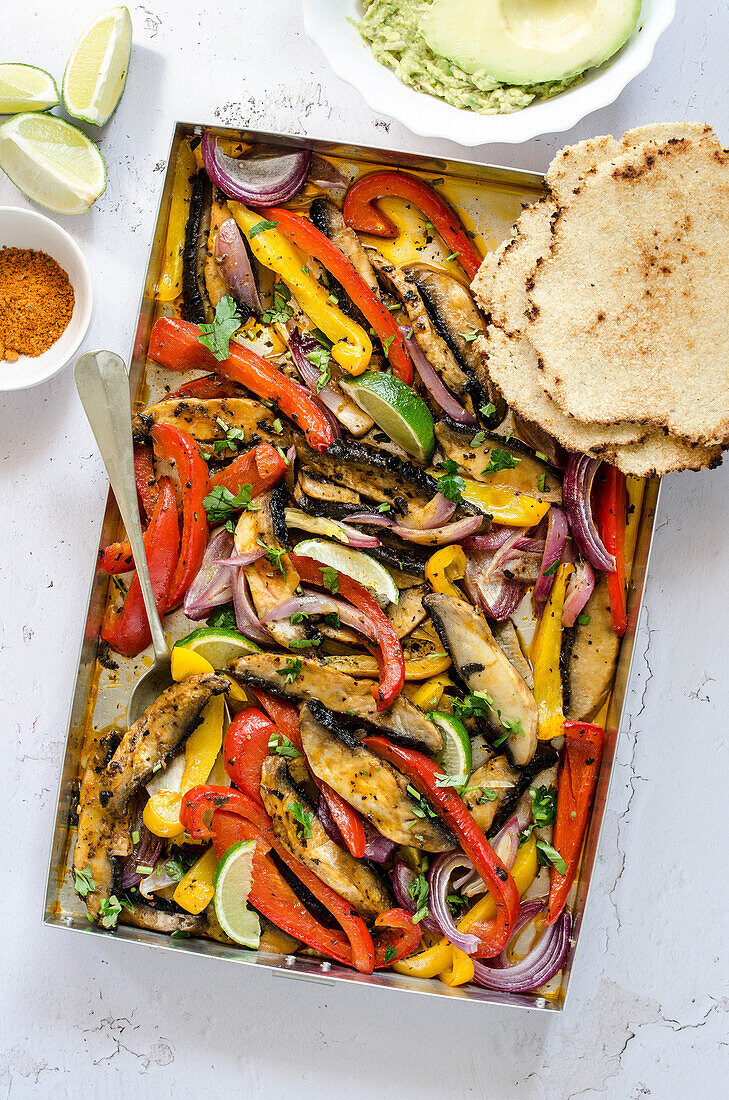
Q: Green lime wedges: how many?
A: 8